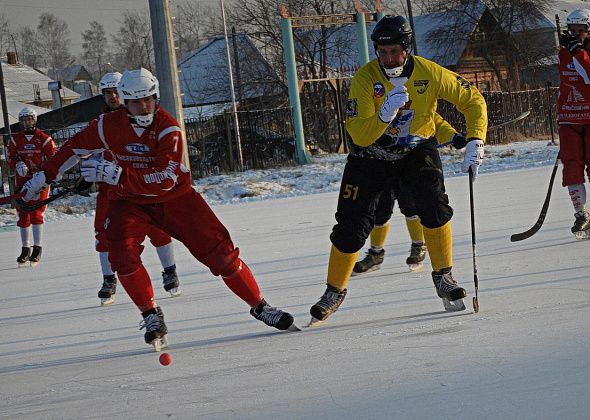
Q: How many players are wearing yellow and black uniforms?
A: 2